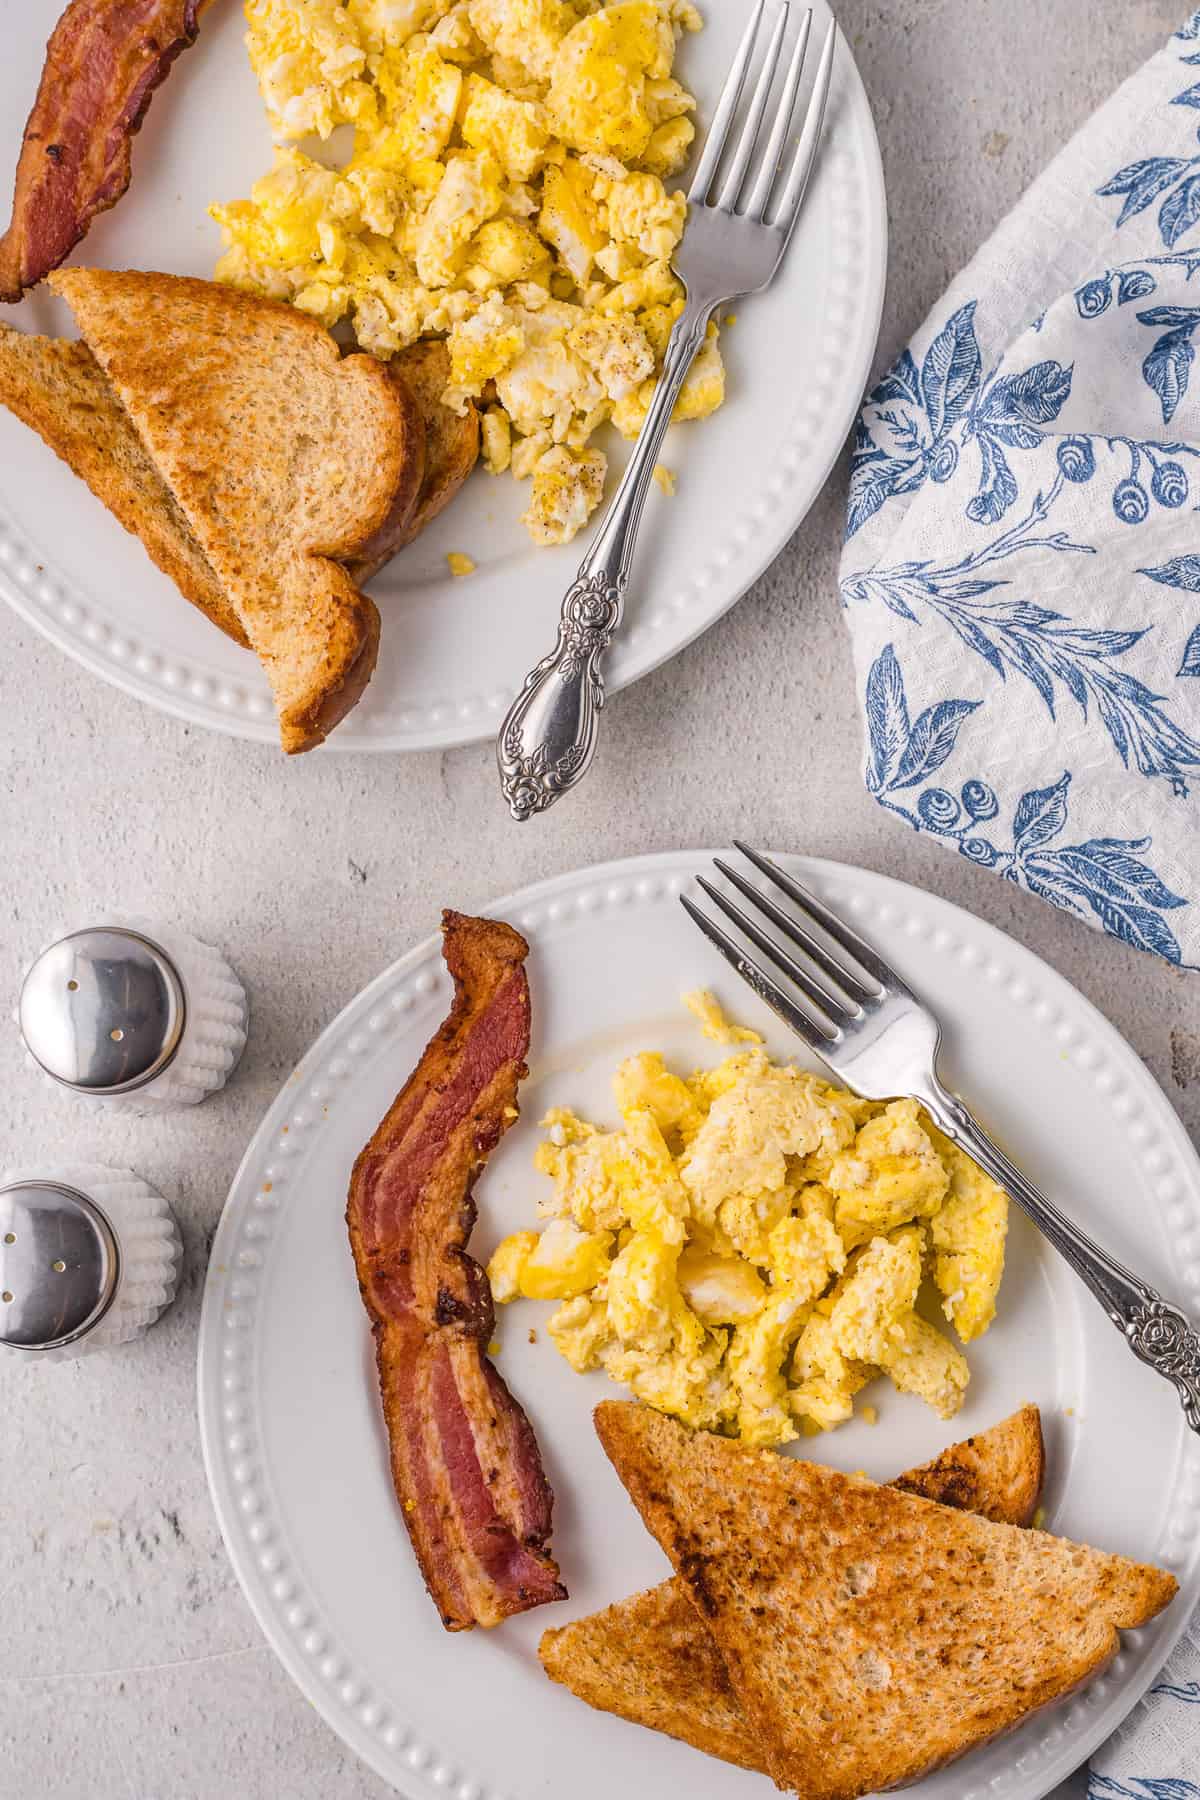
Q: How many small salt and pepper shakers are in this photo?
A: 2